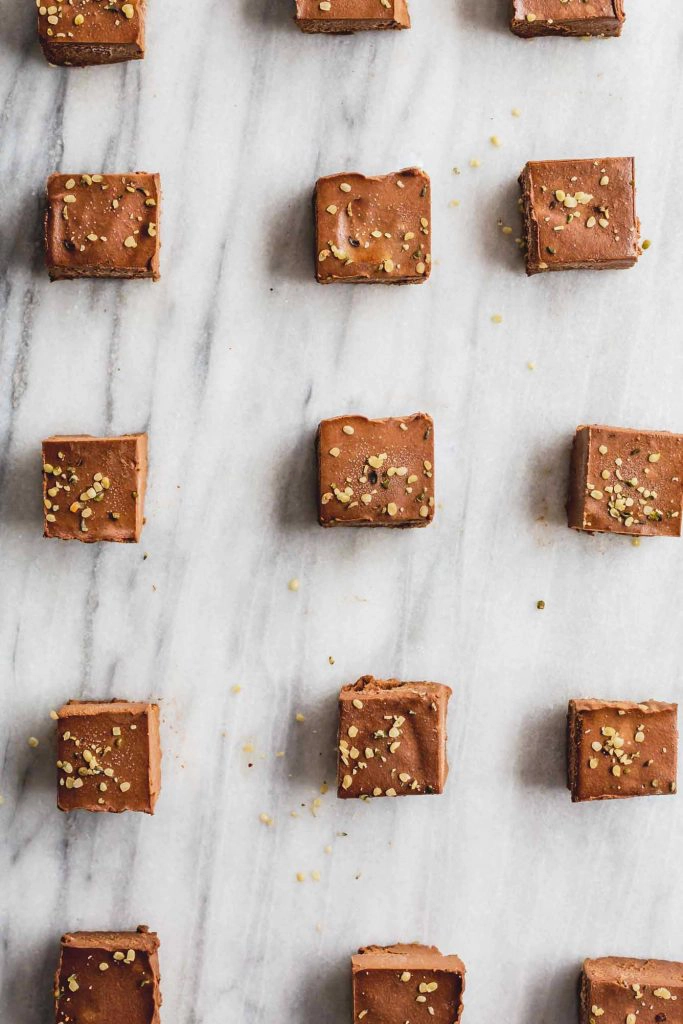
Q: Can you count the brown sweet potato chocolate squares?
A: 15